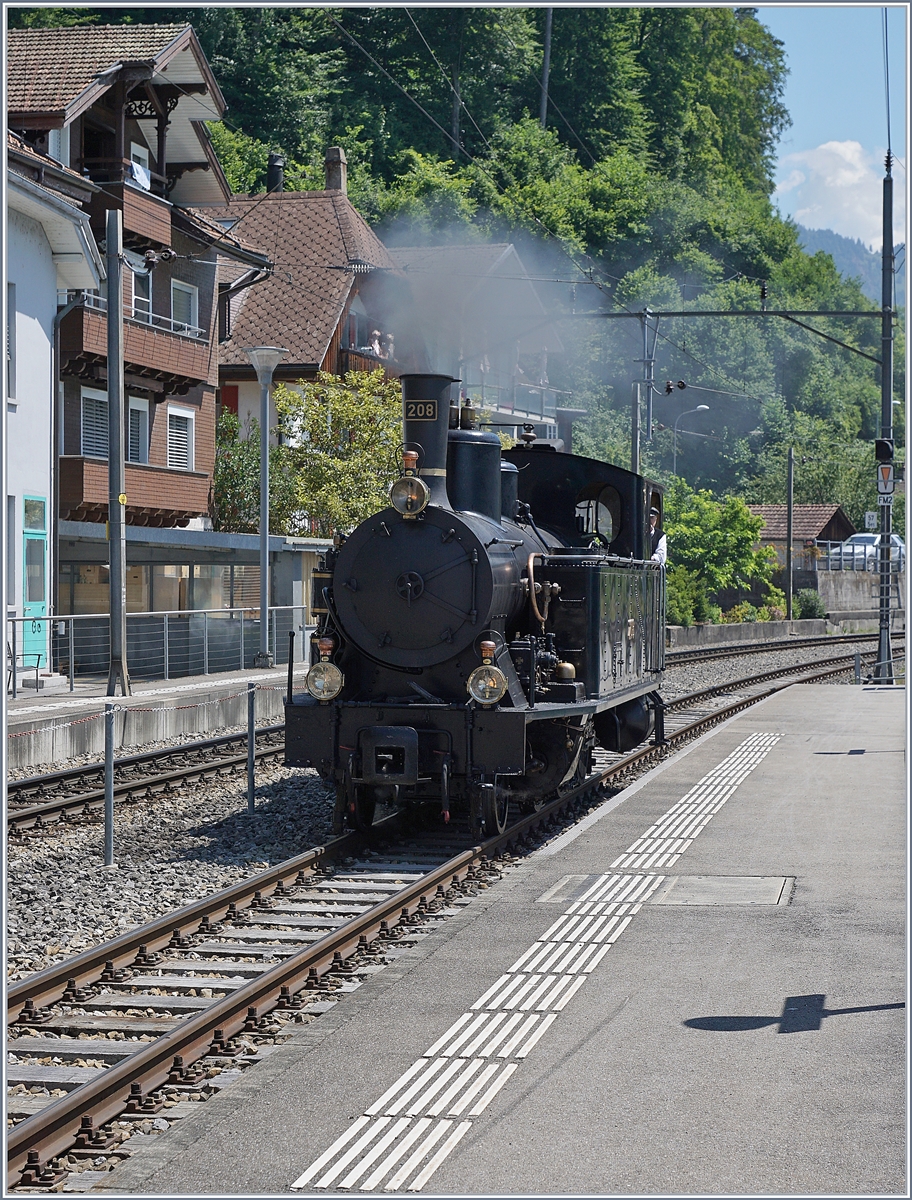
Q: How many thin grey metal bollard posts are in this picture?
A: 2